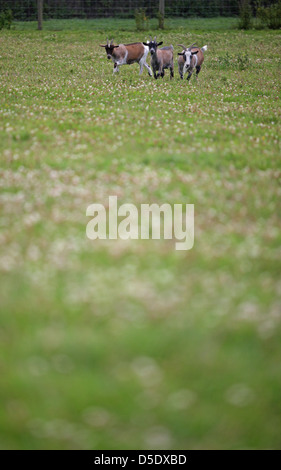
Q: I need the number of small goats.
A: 3